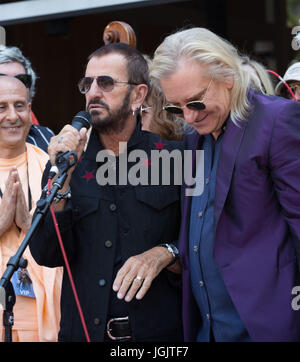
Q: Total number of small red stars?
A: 4